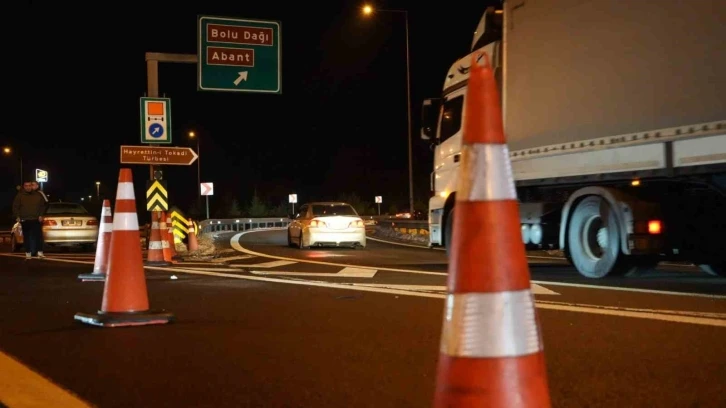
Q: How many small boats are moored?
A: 0